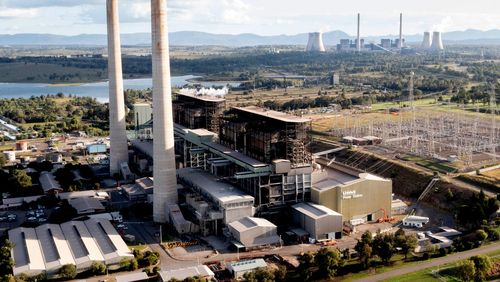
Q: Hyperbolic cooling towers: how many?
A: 4